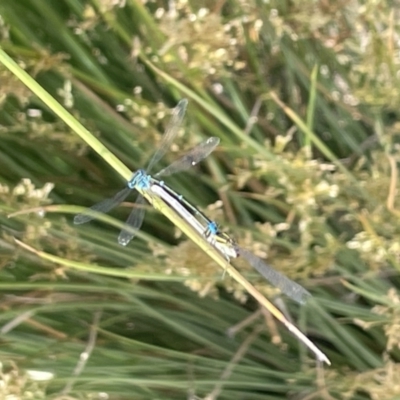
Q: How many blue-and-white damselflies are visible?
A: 2